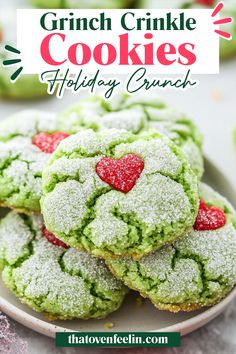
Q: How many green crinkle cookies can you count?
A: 5